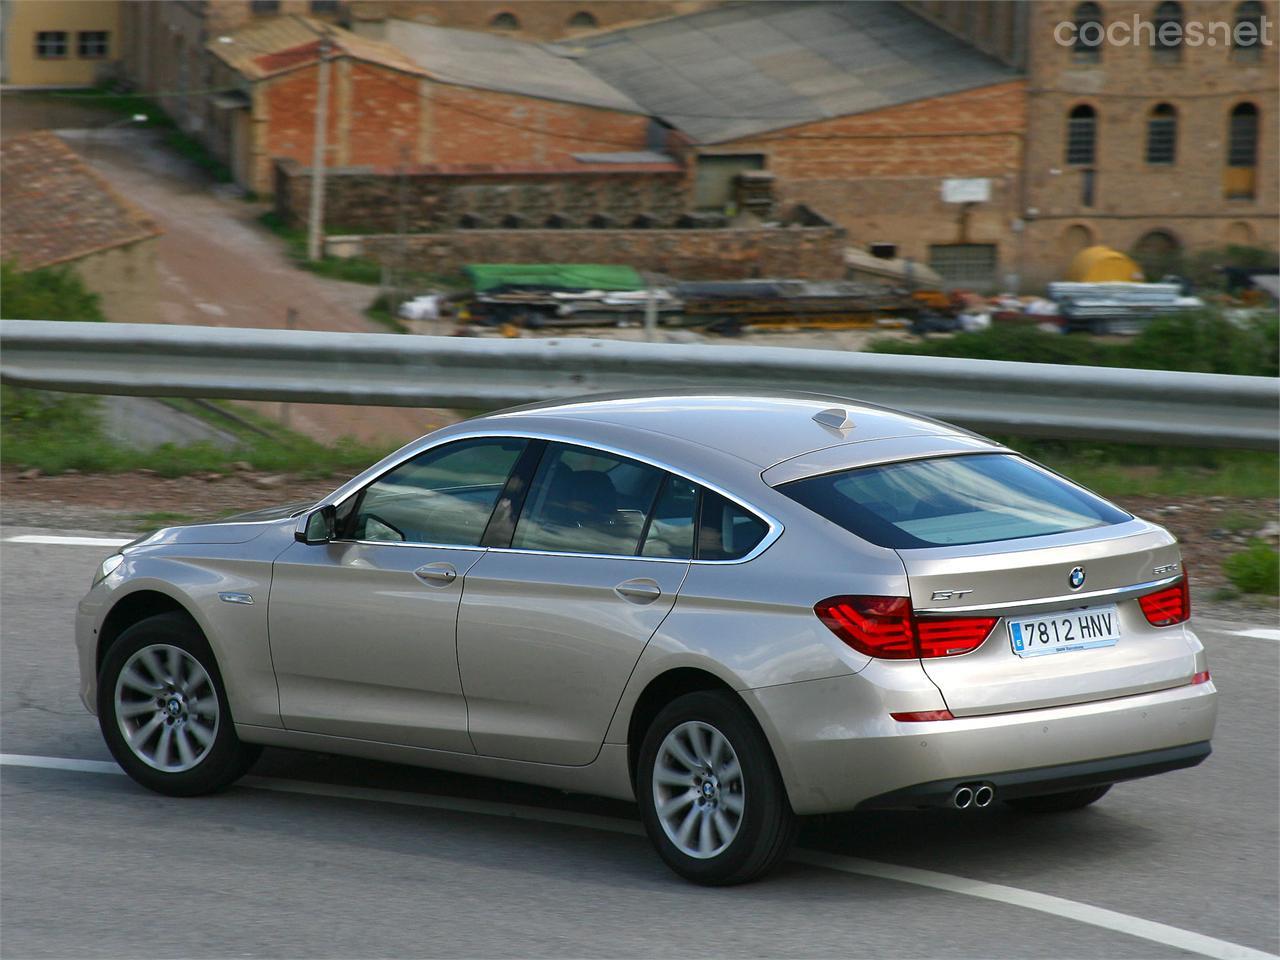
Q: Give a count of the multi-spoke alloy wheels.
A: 2